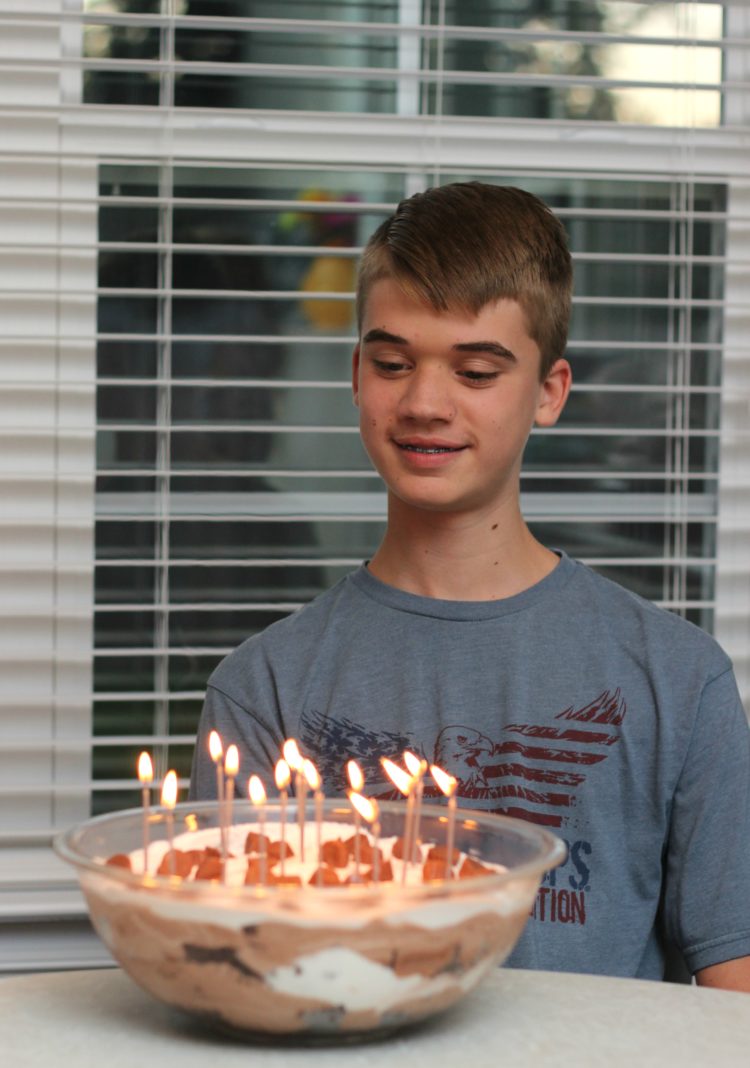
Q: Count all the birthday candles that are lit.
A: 13